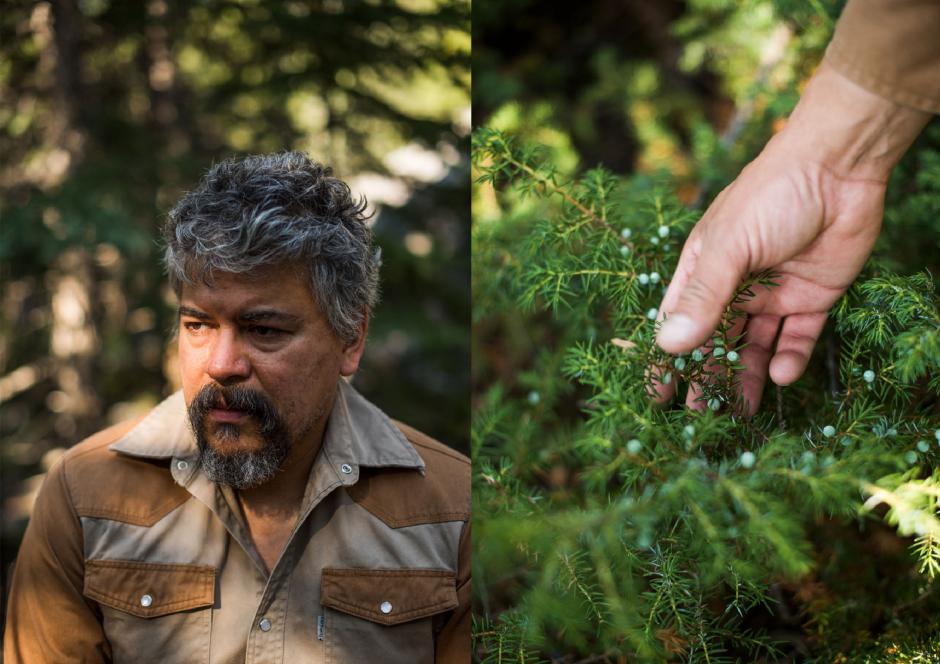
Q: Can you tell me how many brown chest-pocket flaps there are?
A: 2